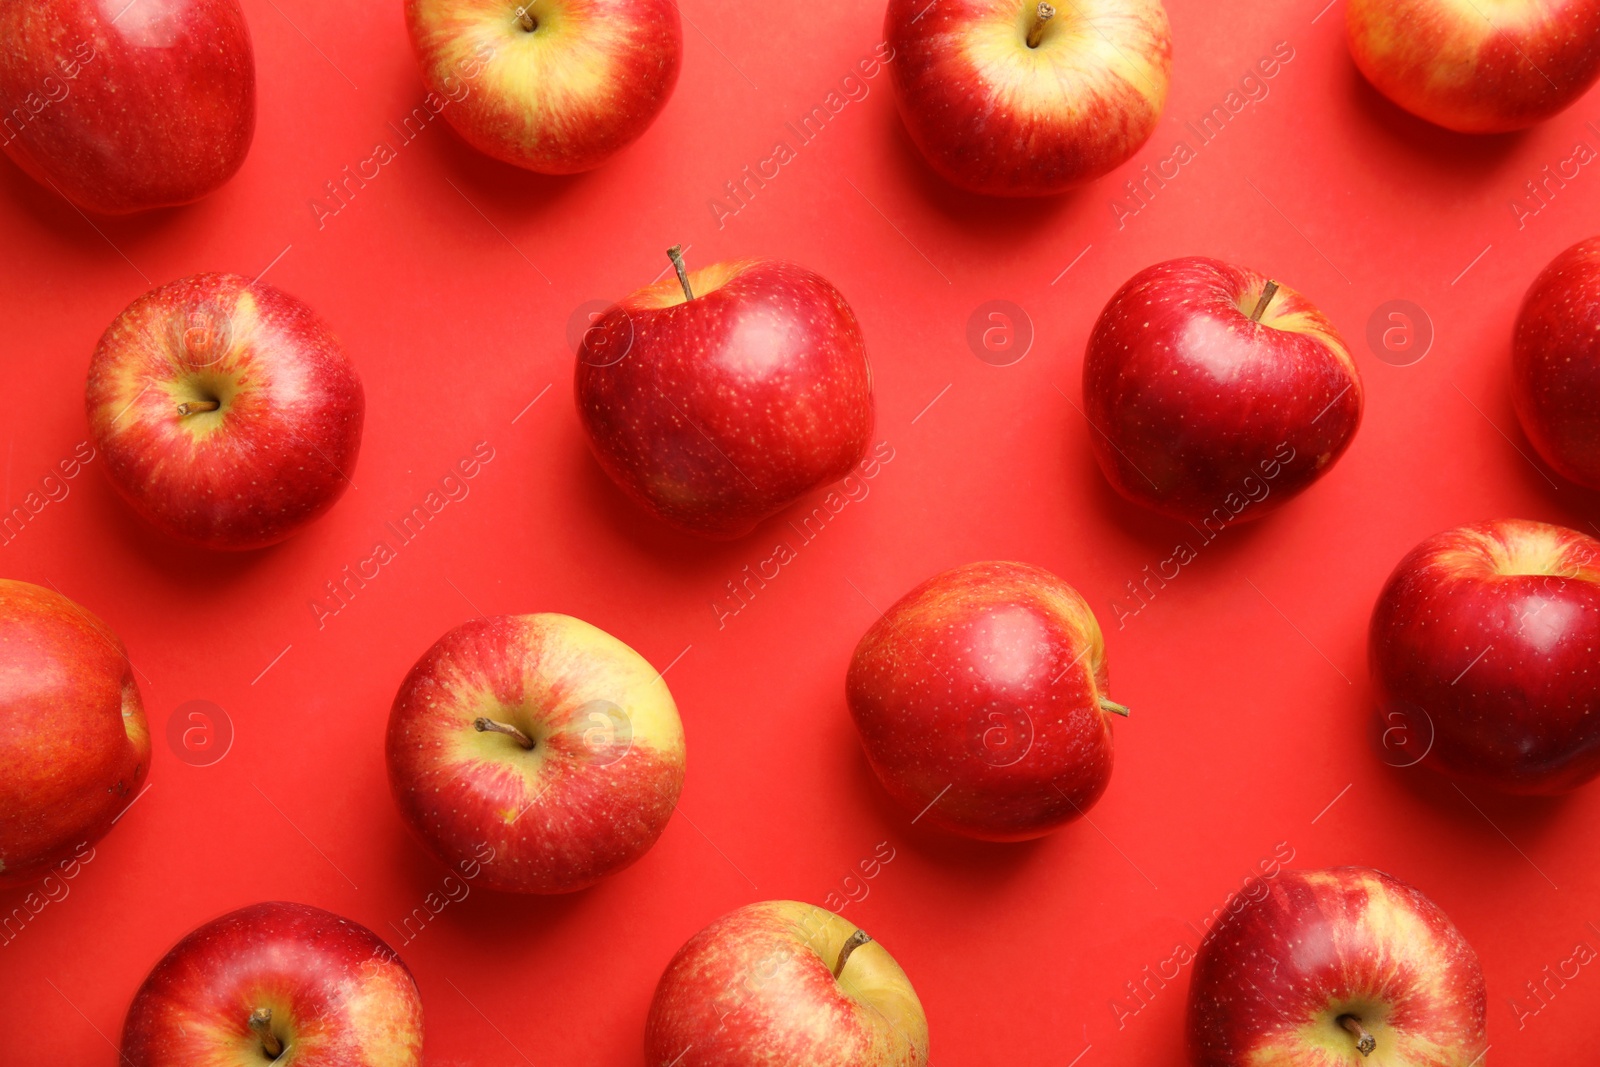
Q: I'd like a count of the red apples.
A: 15